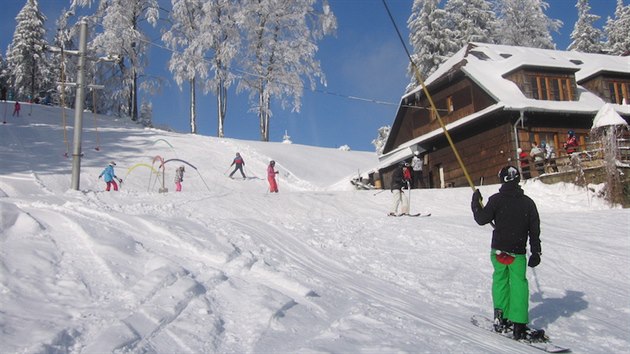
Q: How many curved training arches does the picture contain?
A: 4